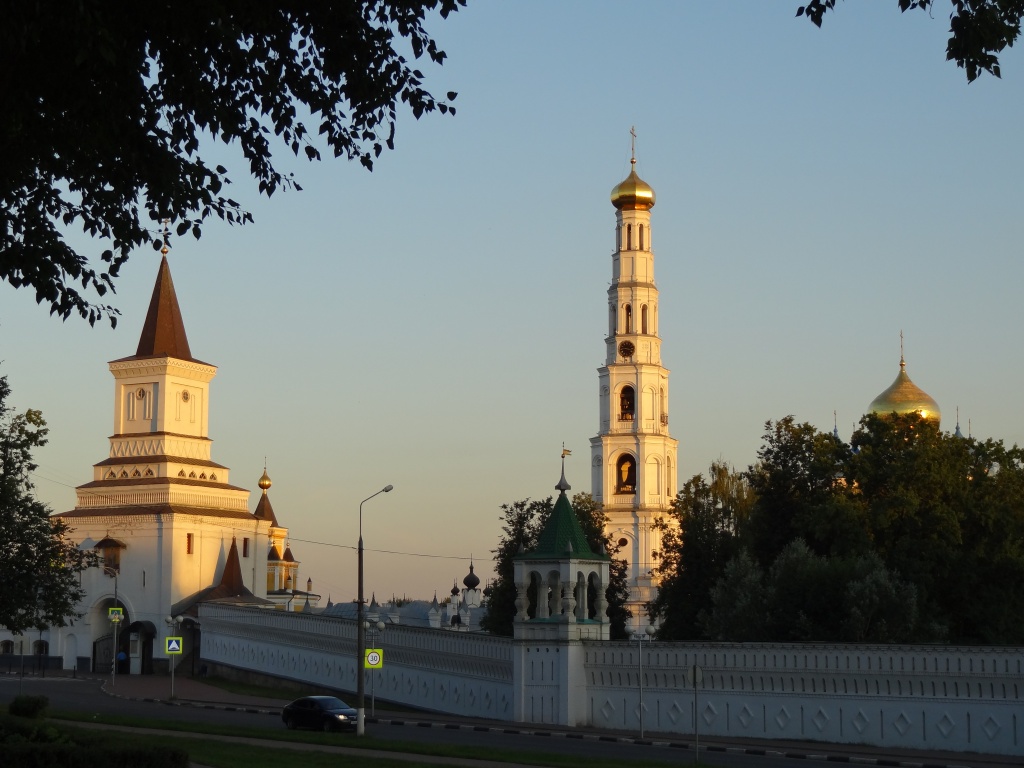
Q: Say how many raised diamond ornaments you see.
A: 11